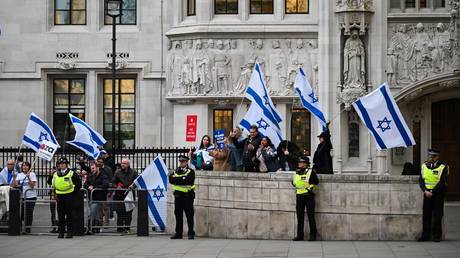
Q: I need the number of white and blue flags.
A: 7